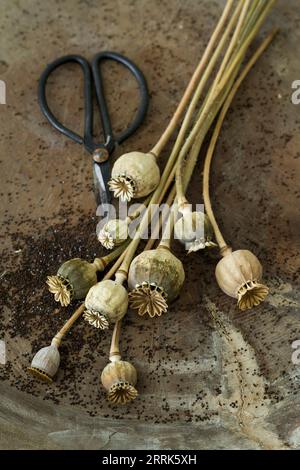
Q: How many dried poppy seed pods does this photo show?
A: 9